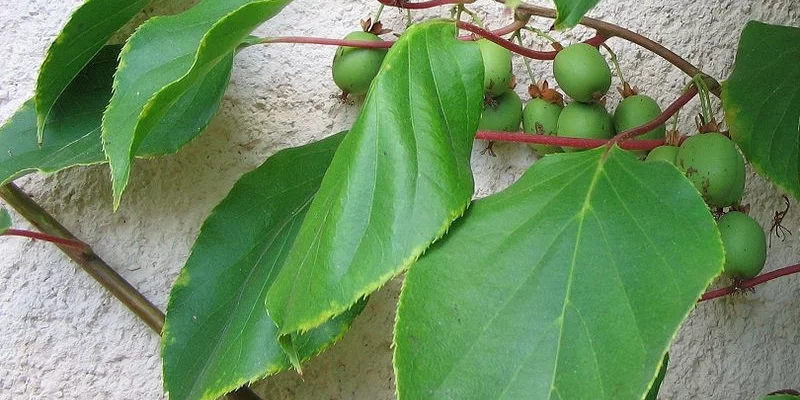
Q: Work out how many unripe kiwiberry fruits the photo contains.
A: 10